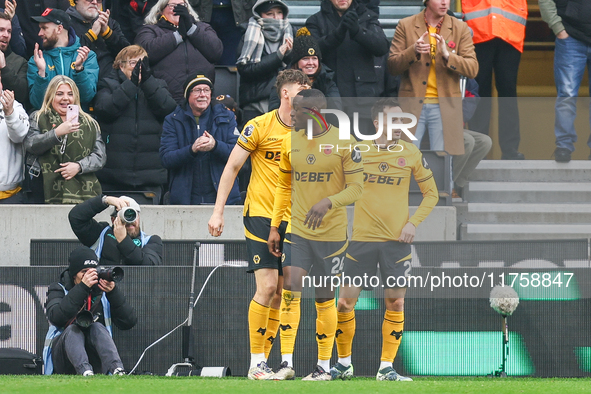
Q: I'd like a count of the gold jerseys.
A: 3